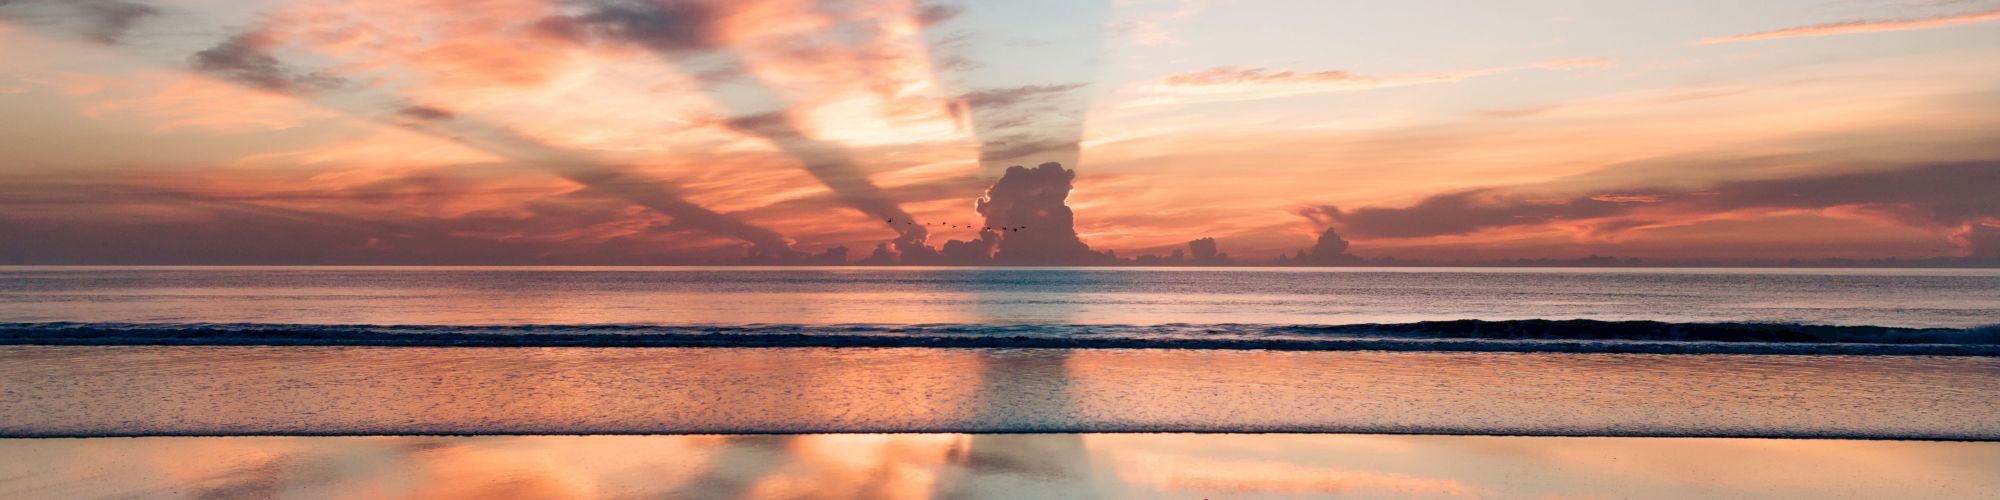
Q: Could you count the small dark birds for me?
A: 10